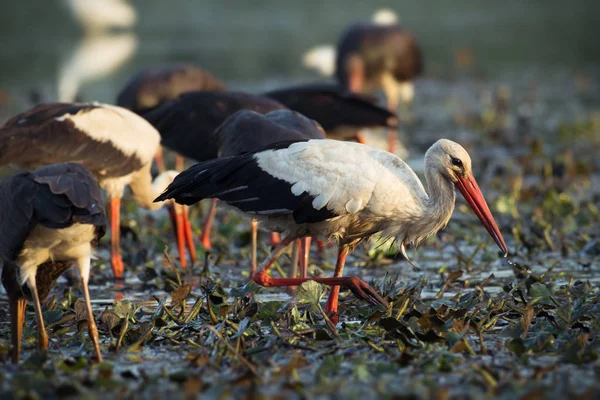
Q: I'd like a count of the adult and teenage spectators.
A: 0